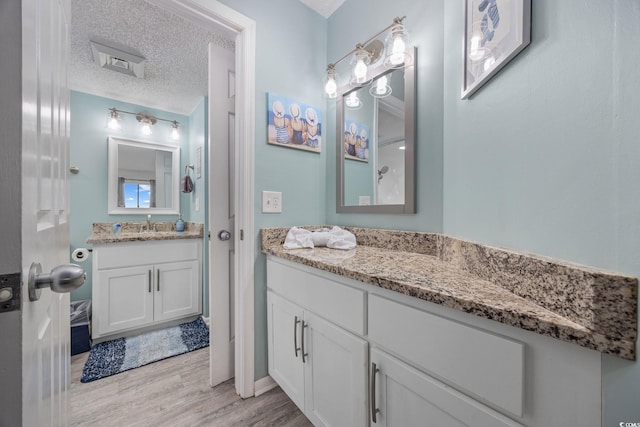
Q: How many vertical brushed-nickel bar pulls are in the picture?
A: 5